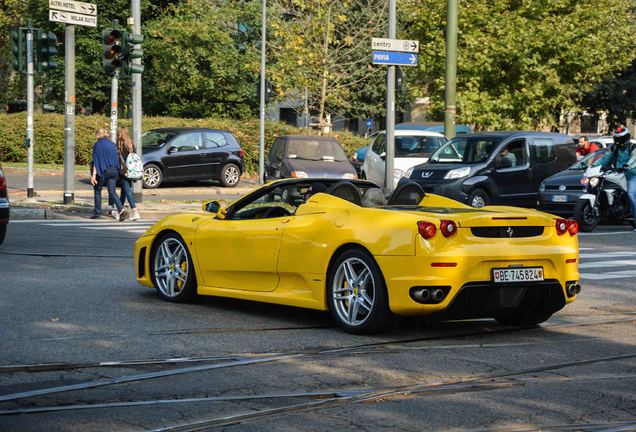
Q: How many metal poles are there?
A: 7